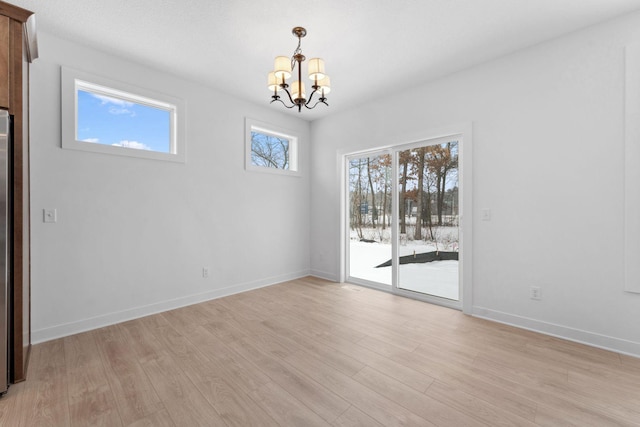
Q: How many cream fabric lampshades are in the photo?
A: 5